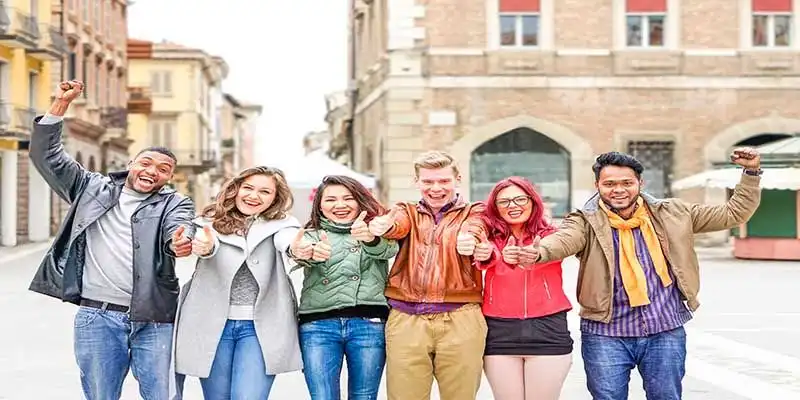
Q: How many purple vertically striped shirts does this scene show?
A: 1